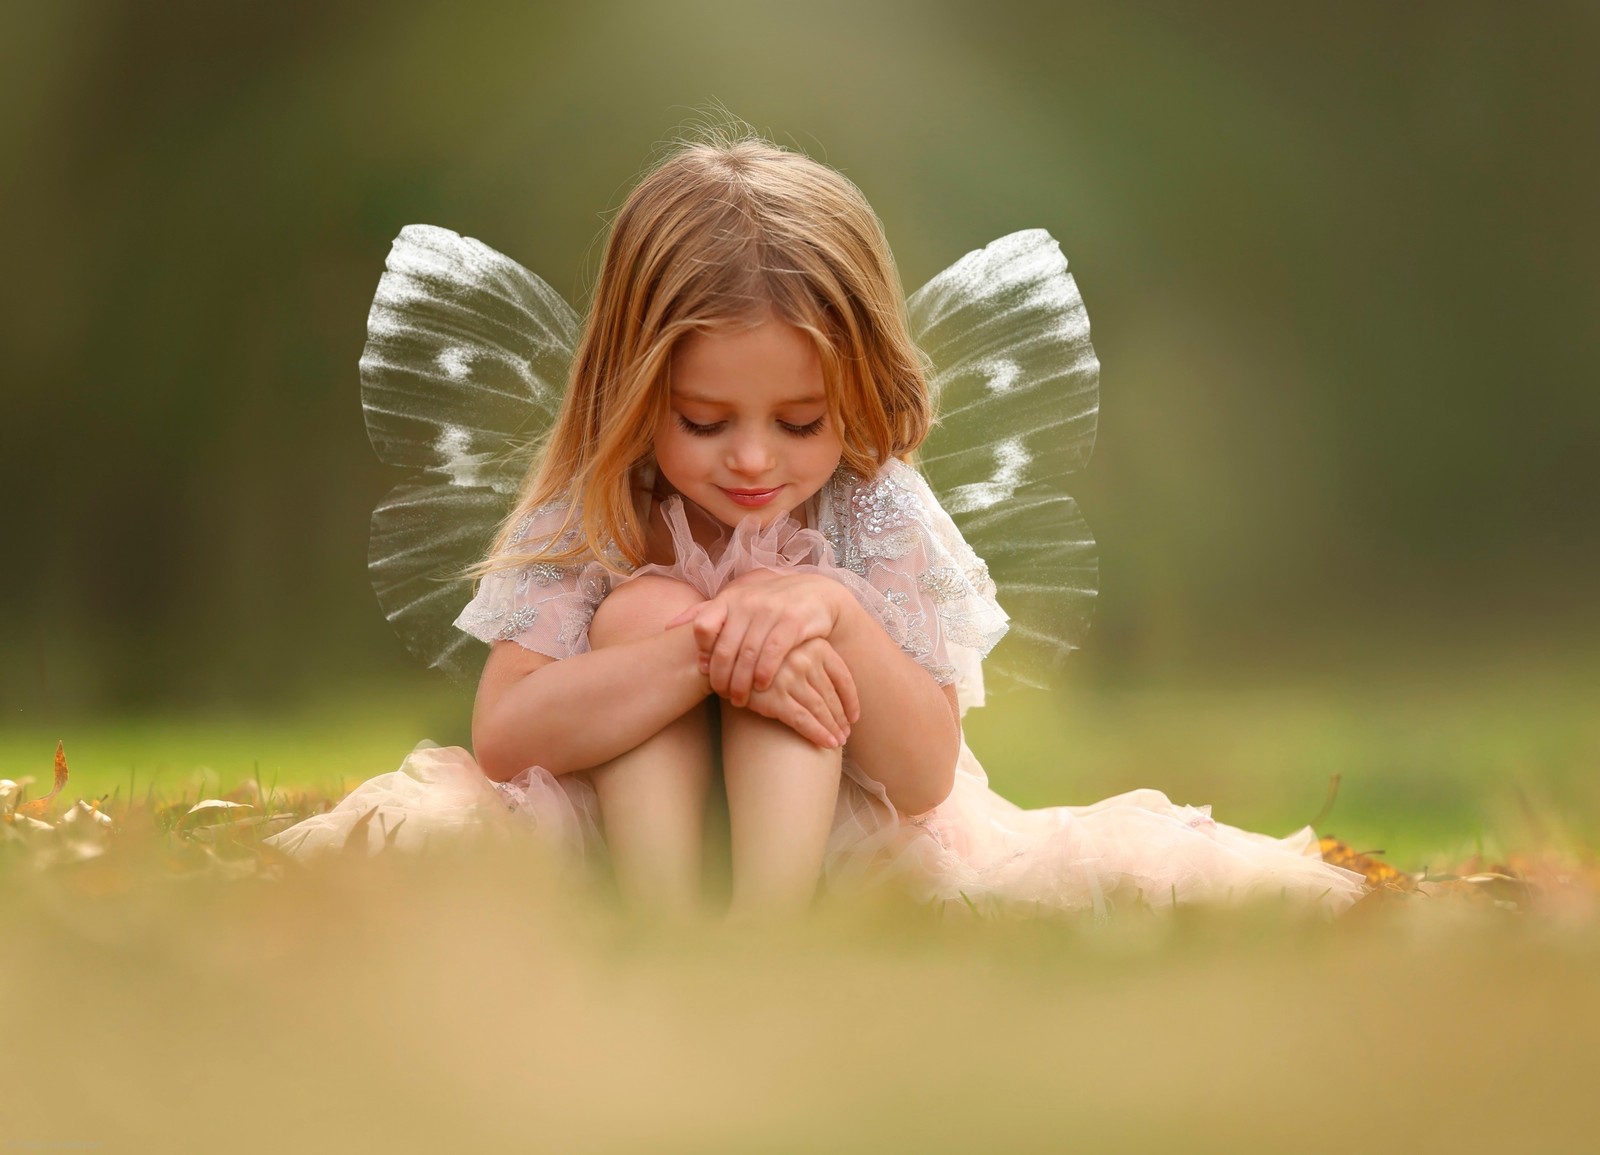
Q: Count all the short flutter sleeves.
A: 2